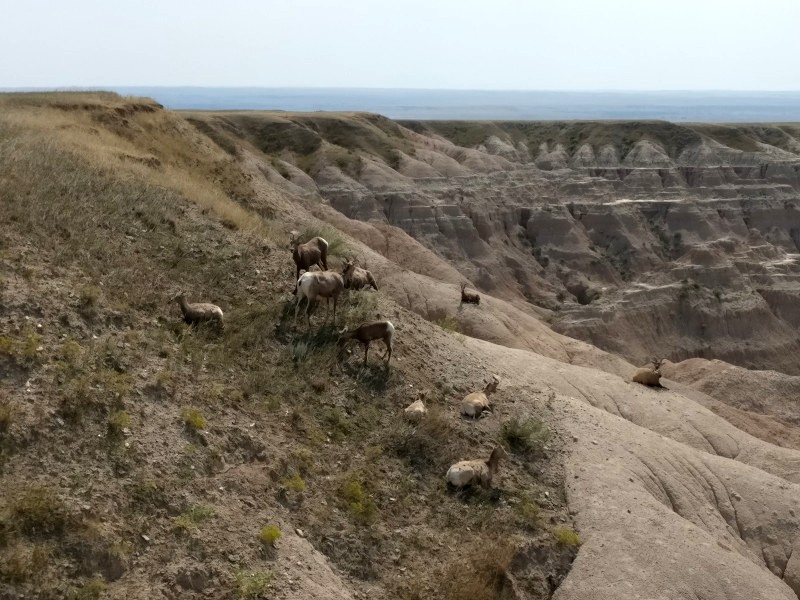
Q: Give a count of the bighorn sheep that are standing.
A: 3